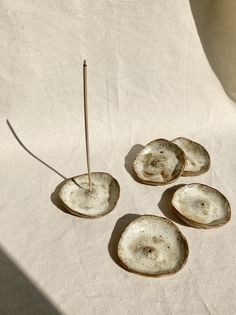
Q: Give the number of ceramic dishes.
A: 5